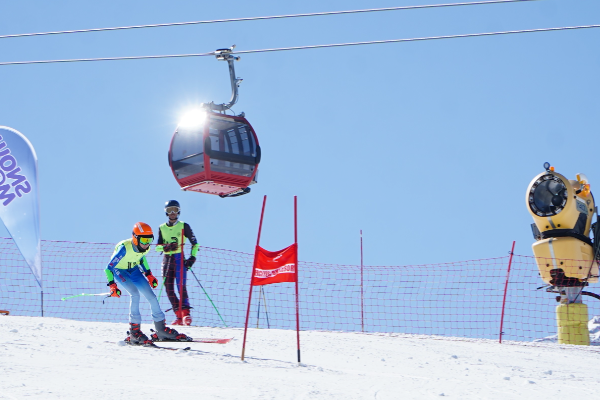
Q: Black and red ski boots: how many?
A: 2